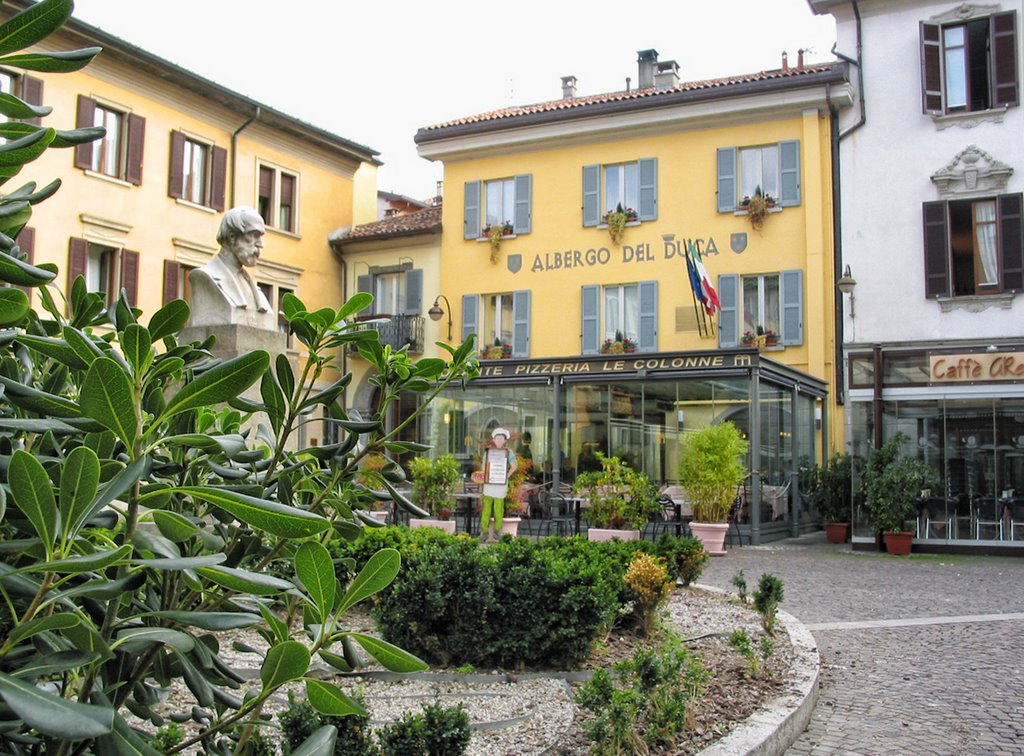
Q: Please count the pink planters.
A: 5